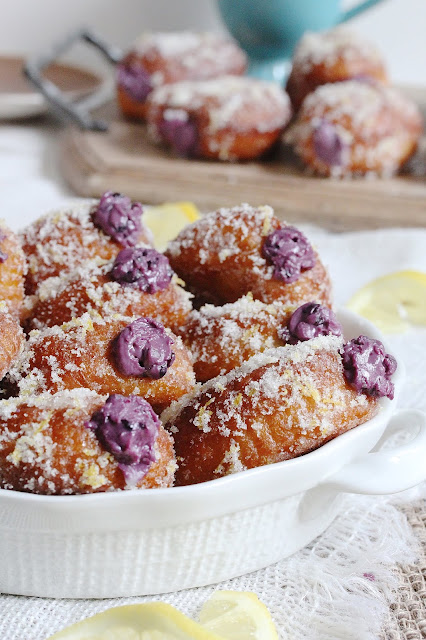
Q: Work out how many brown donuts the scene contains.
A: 13